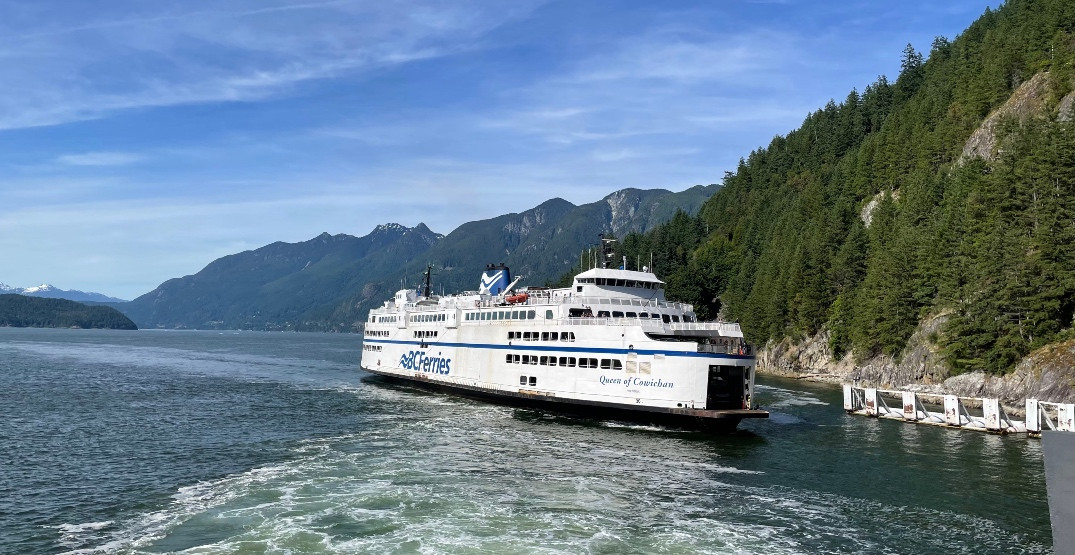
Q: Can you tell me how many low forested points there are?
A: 1